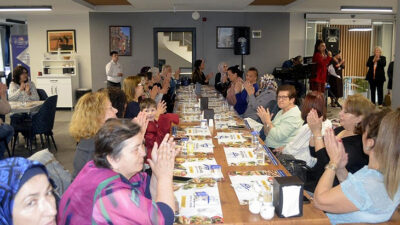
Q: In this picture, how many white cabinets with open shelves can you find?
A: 1